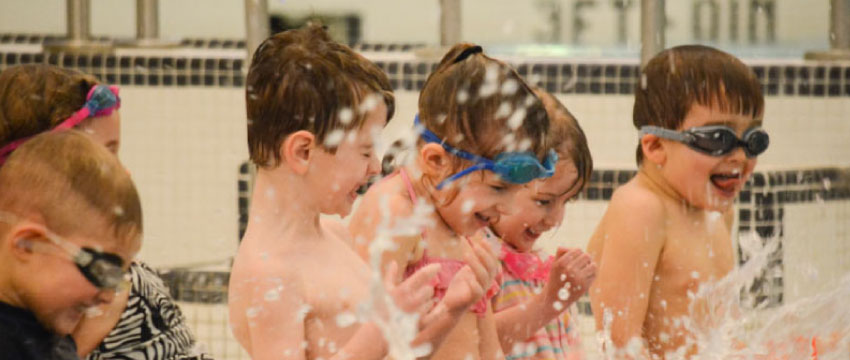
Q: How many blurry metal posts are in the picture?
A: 6